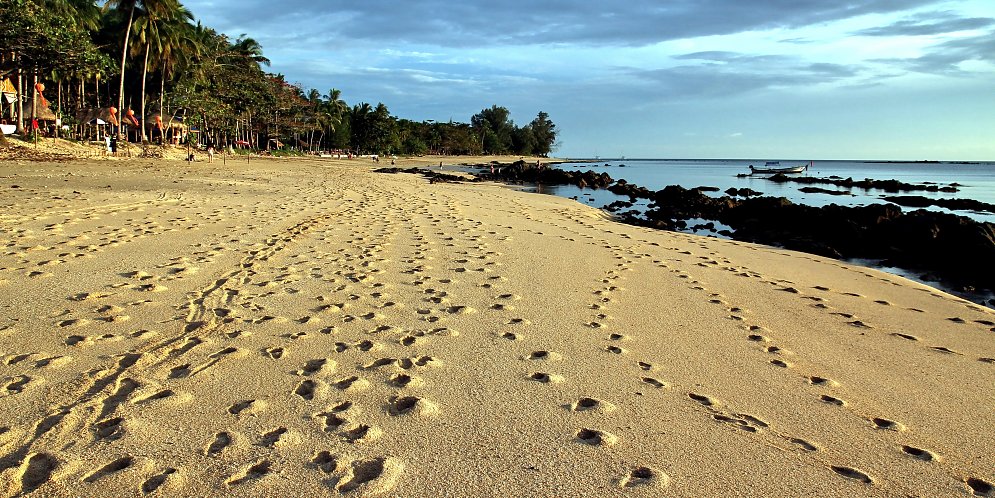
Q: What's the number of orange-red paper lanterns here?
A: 4